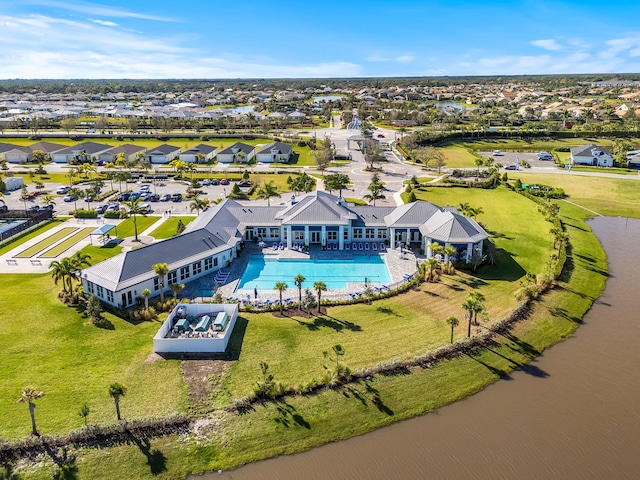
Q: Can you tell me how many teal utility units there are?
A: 3